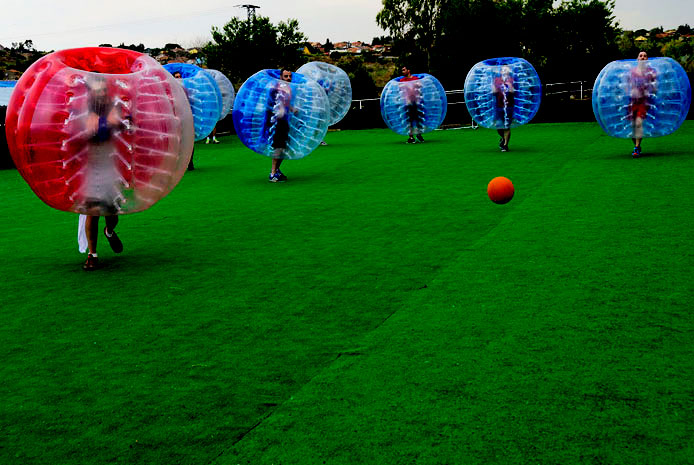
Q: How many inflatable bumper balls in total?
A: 8